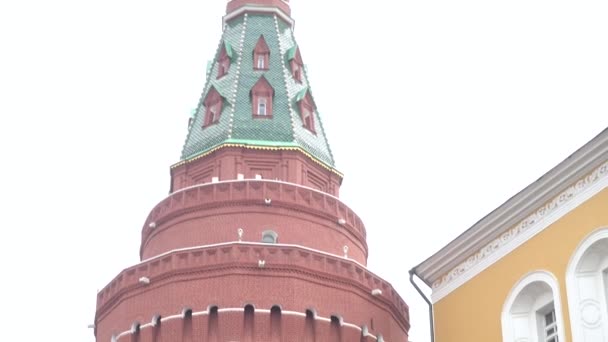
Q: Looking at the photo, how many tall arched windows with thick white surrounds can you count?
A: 2